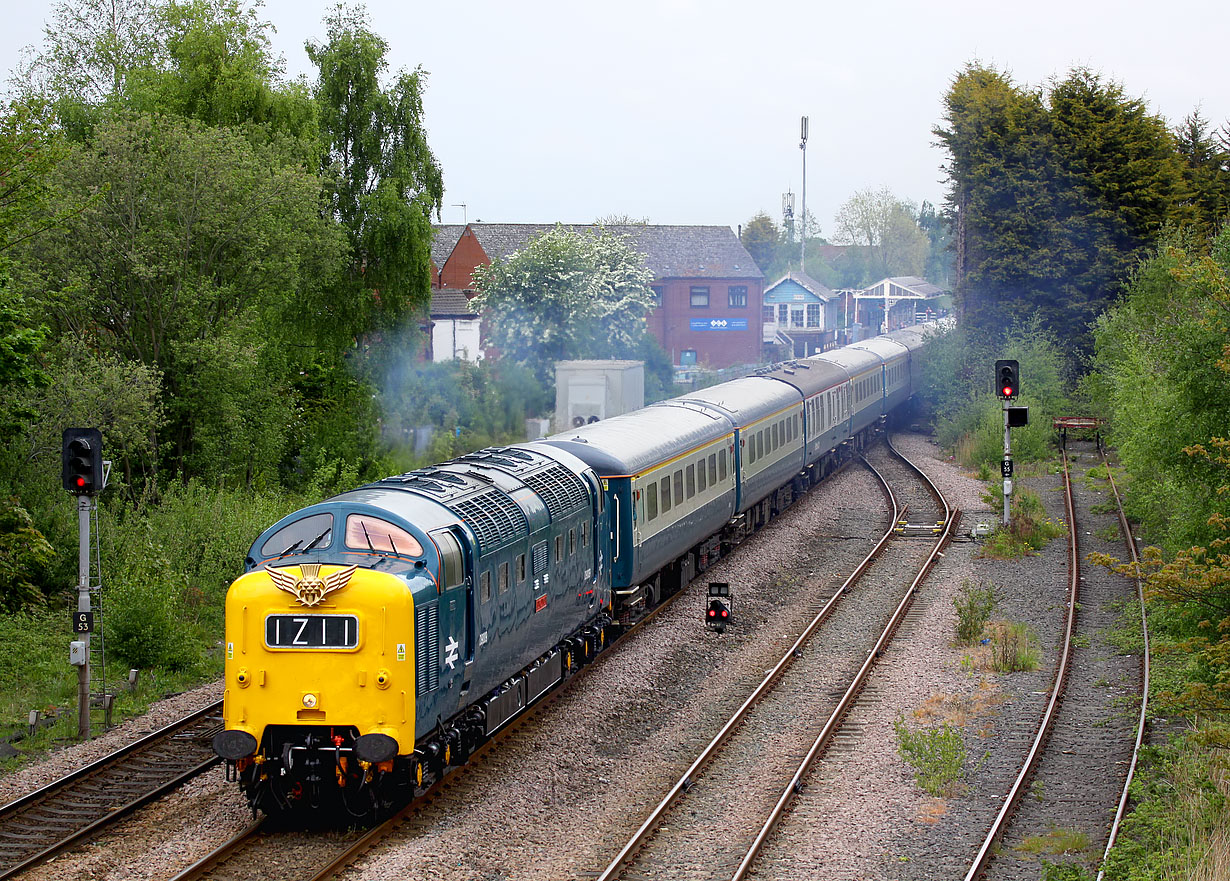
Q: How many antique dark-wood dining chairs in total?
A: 0